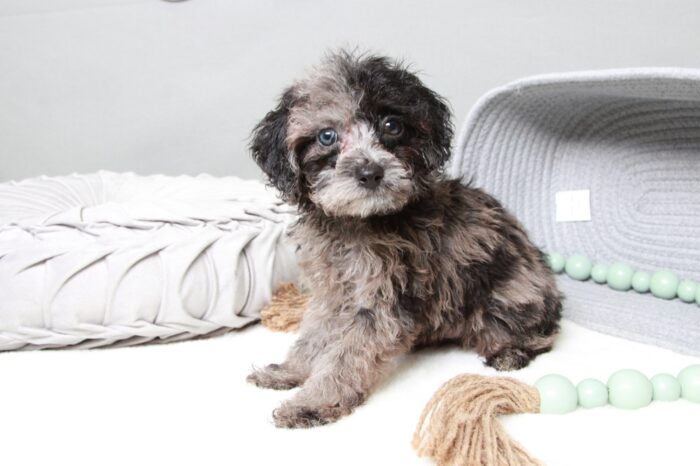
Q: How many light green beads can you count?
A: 13